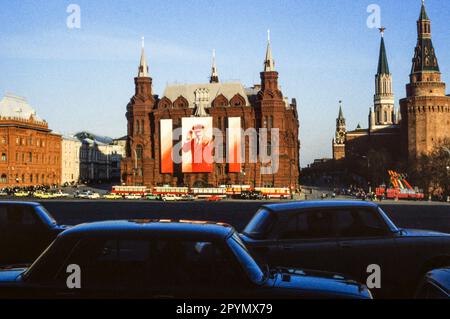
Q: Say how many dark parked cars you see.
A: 4